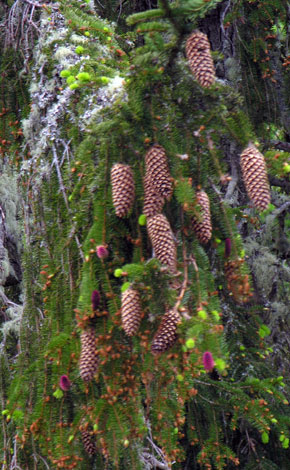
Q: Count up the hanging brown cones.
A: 11